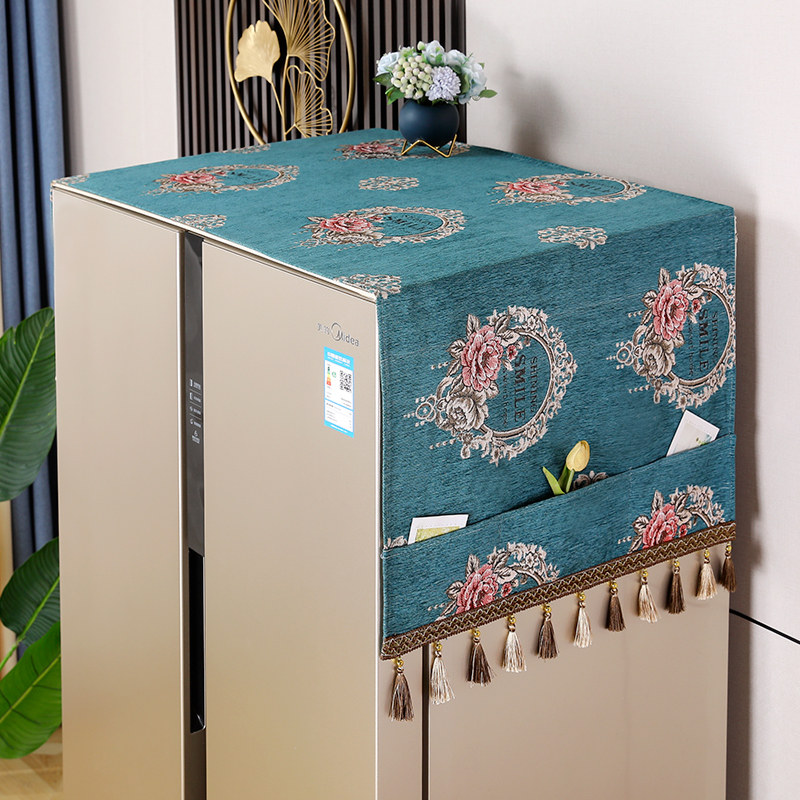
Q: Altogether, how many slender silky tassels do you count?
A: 11